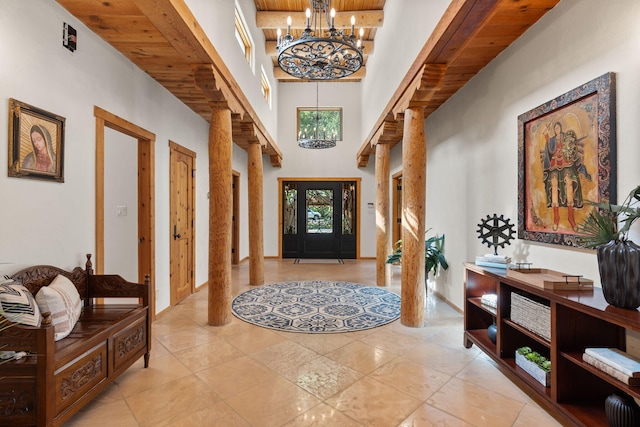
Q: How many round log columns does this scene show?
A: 4